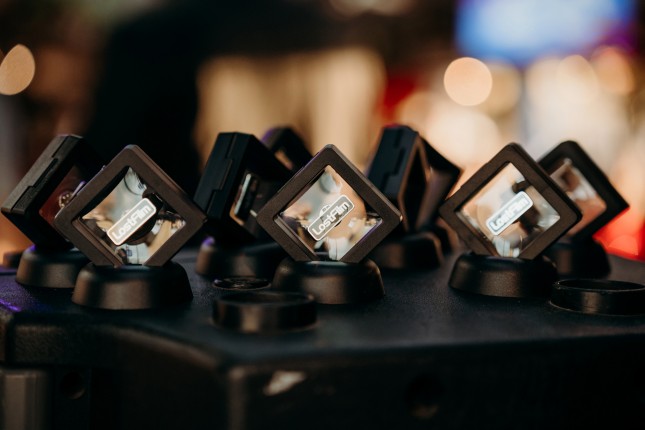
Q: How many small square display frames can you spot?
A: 9